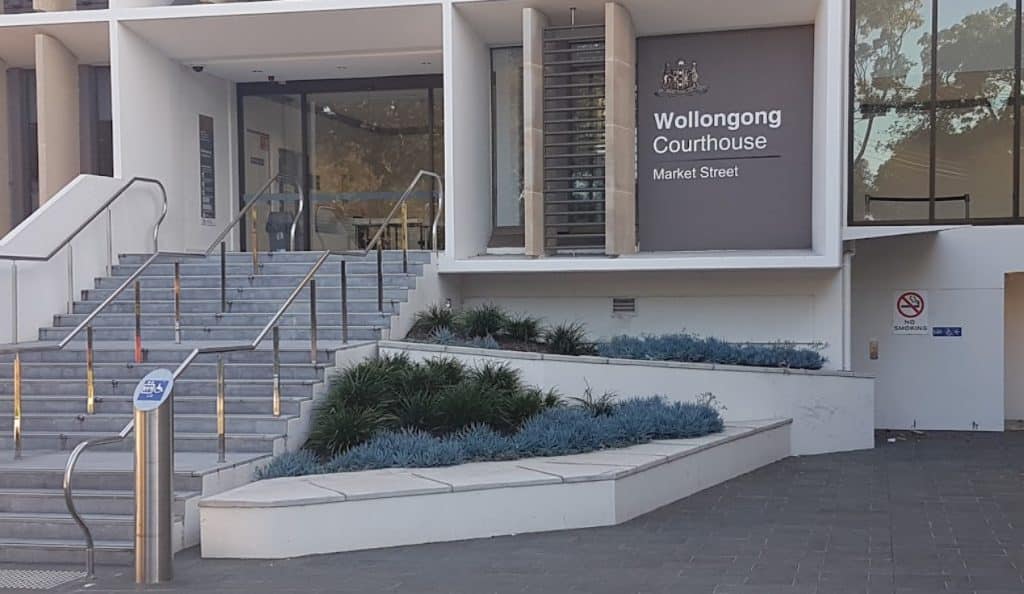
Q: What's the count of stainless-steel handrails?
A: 3